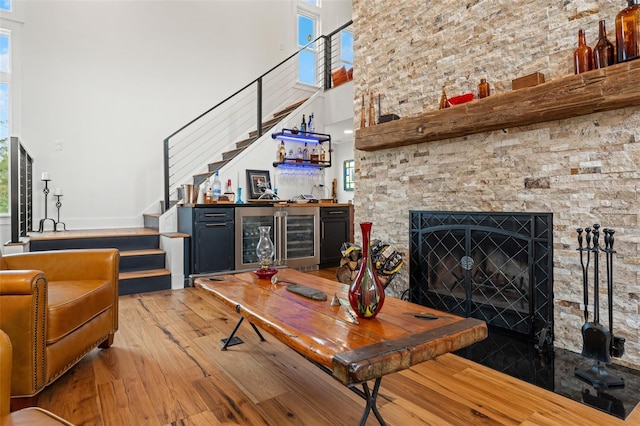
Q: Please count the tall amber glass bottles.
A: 3